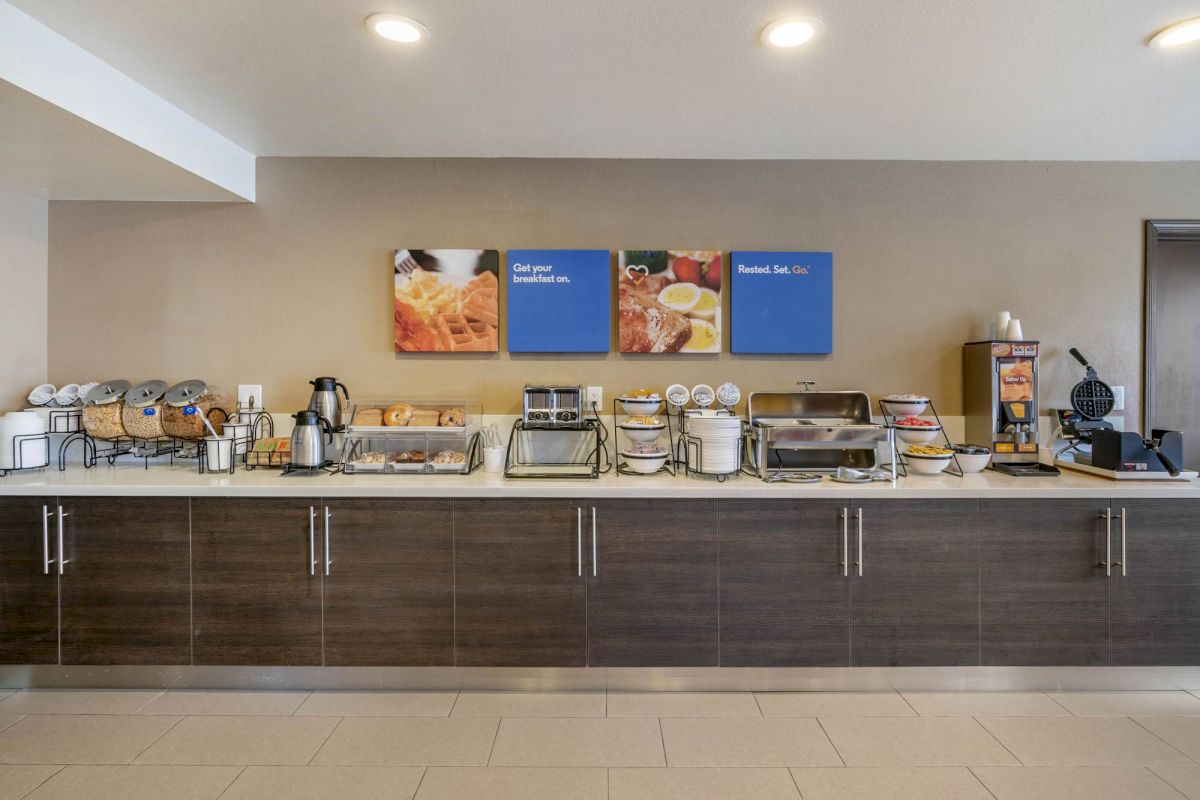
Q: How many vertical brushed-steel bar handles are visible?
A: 10